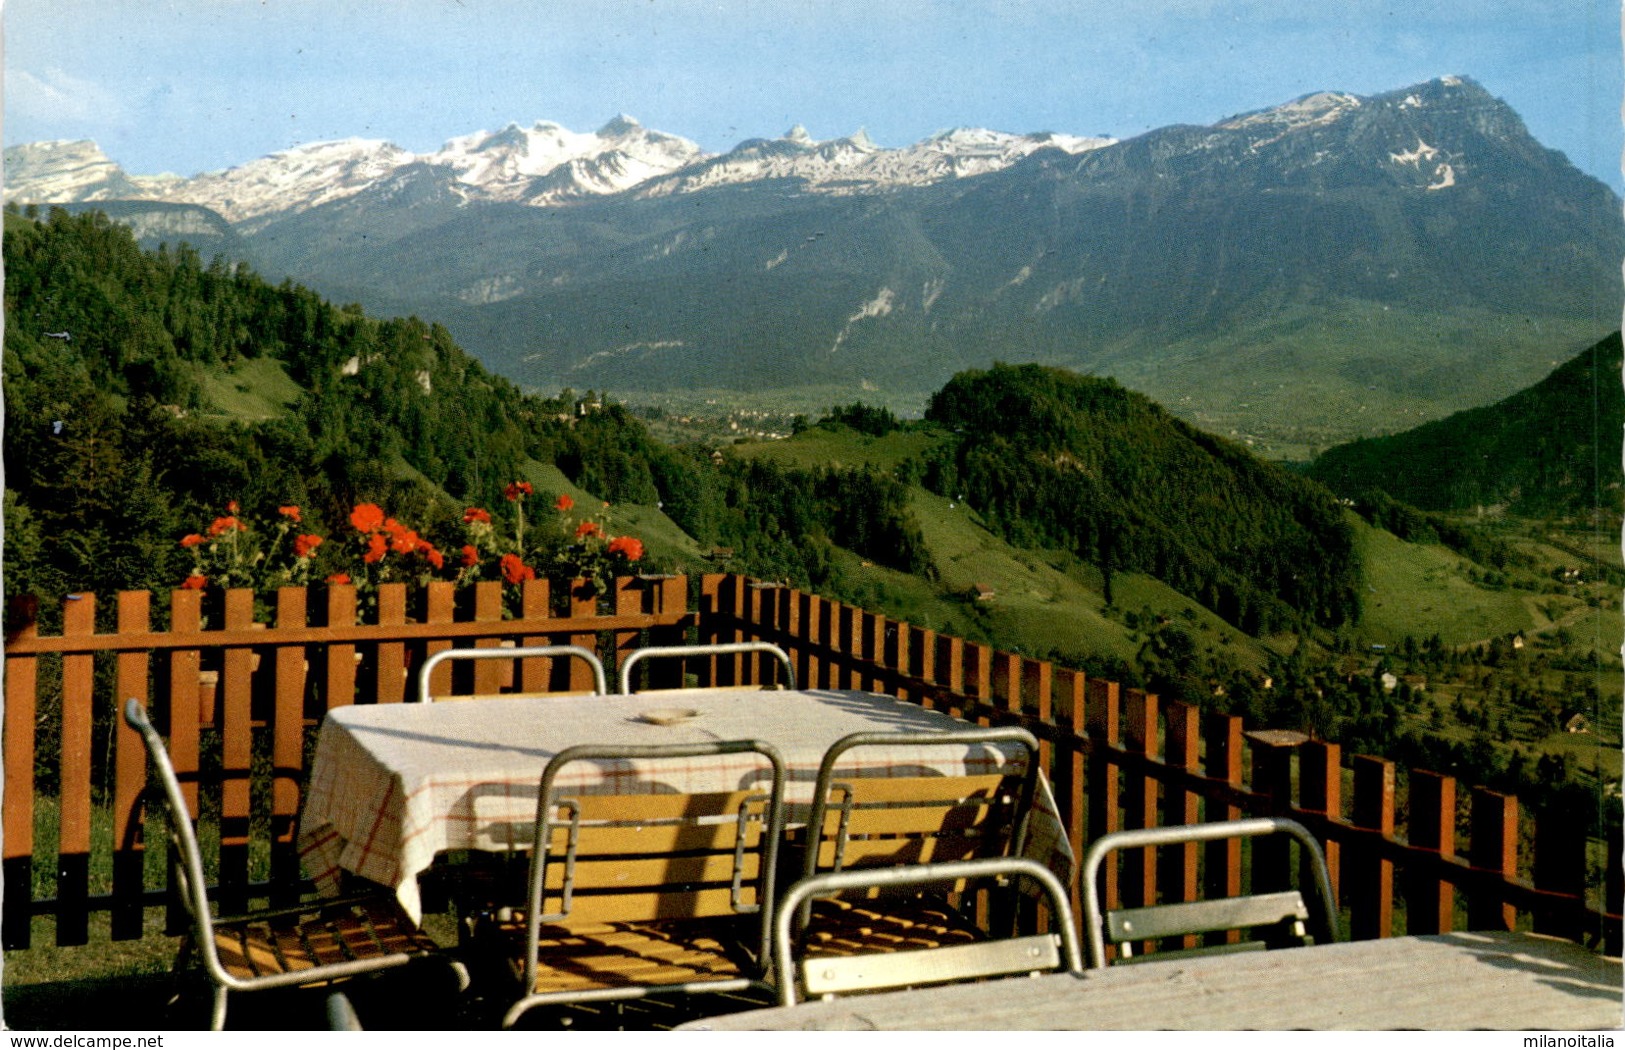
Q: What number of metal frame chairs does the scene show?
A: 7